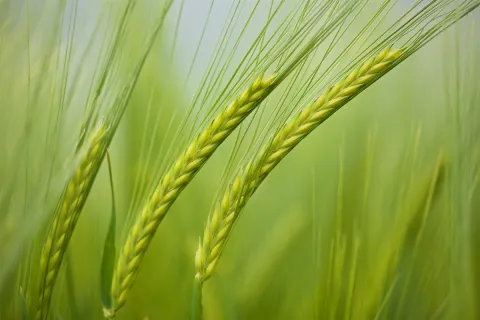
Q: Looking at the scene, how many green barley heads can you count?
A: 3